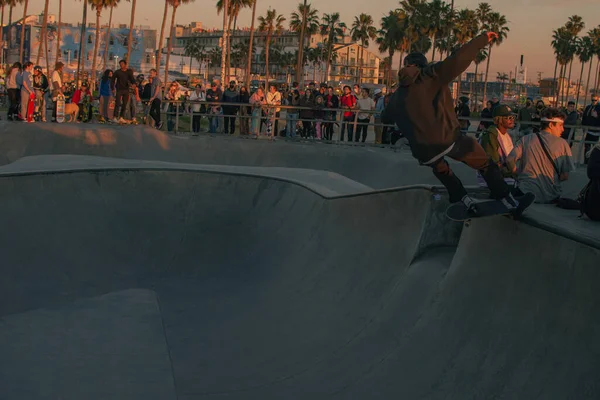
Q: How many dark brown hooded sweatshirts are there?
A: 1